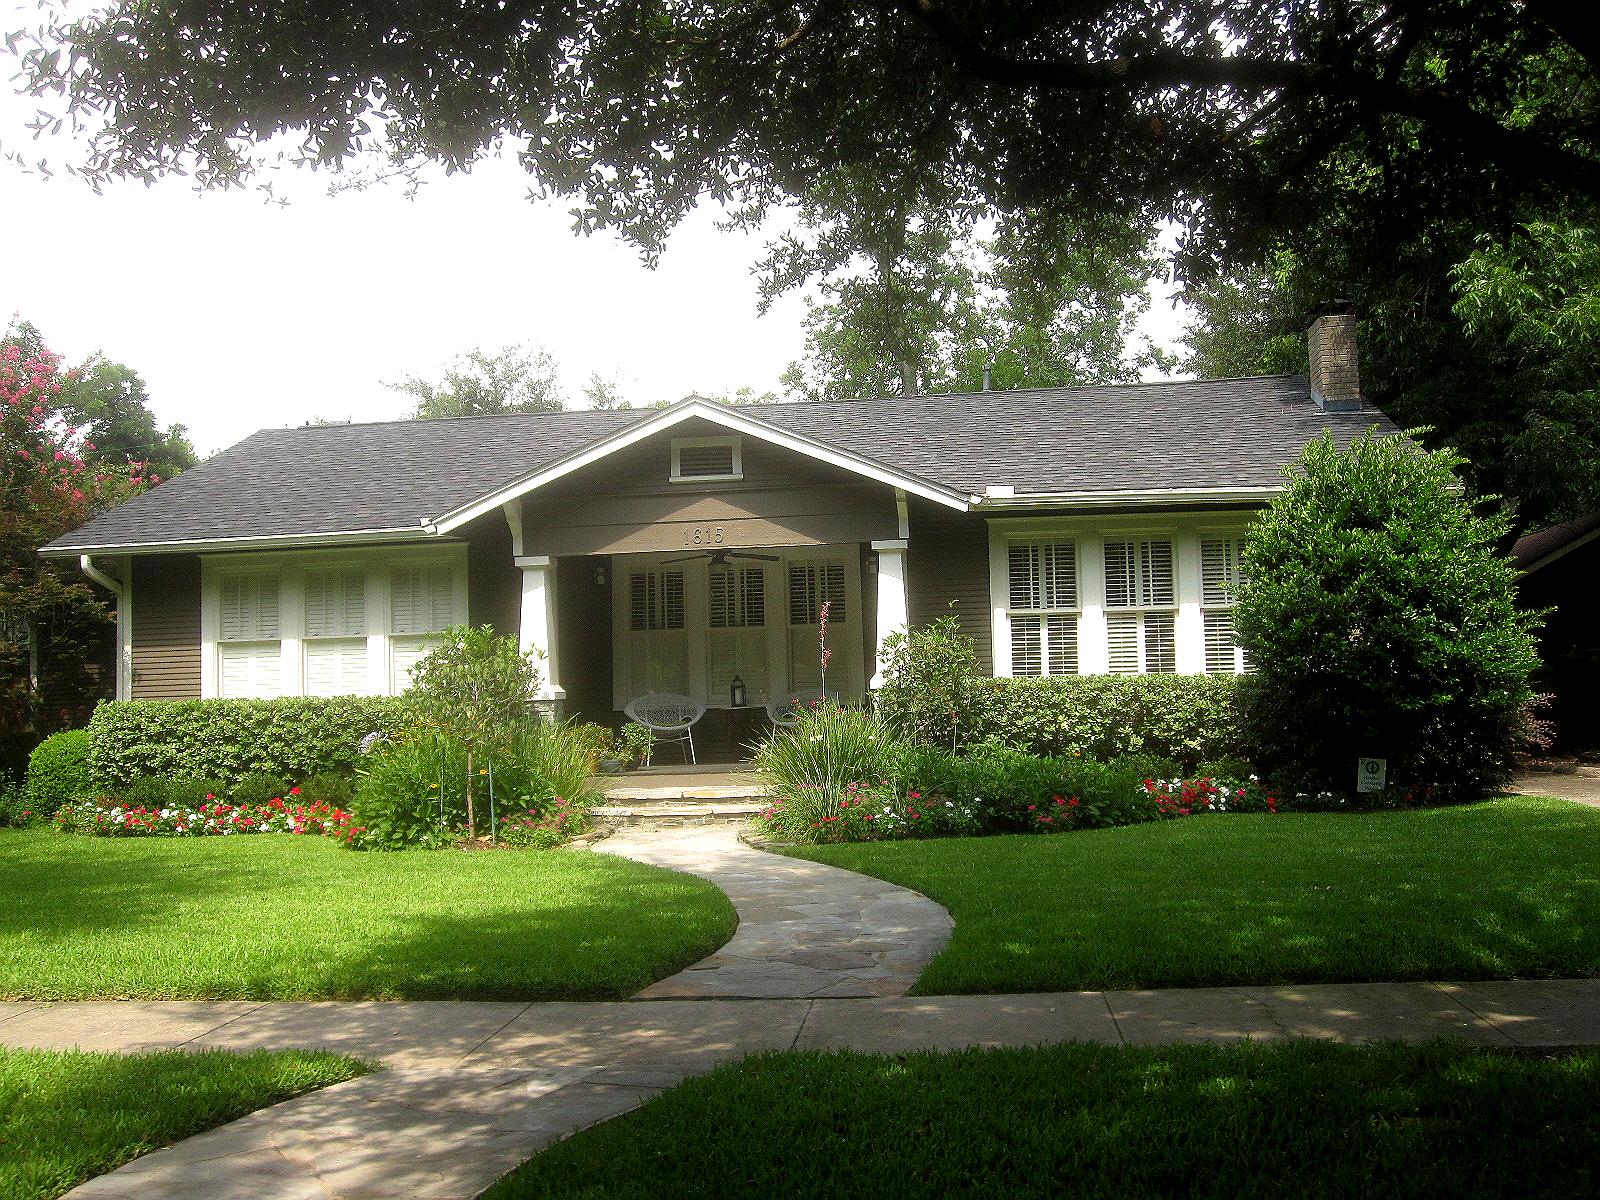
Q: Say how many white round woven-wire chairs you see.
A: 2